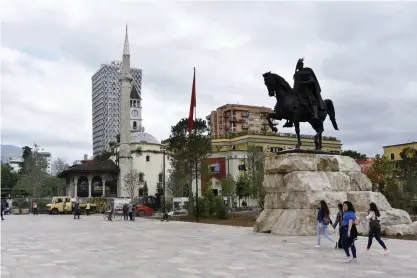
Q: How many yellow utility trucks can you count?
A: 1